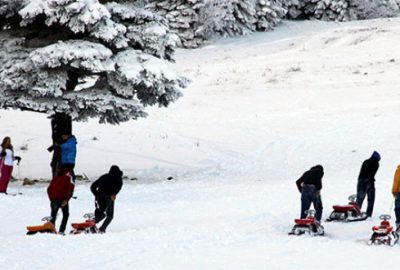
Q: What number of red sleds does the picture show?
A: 4